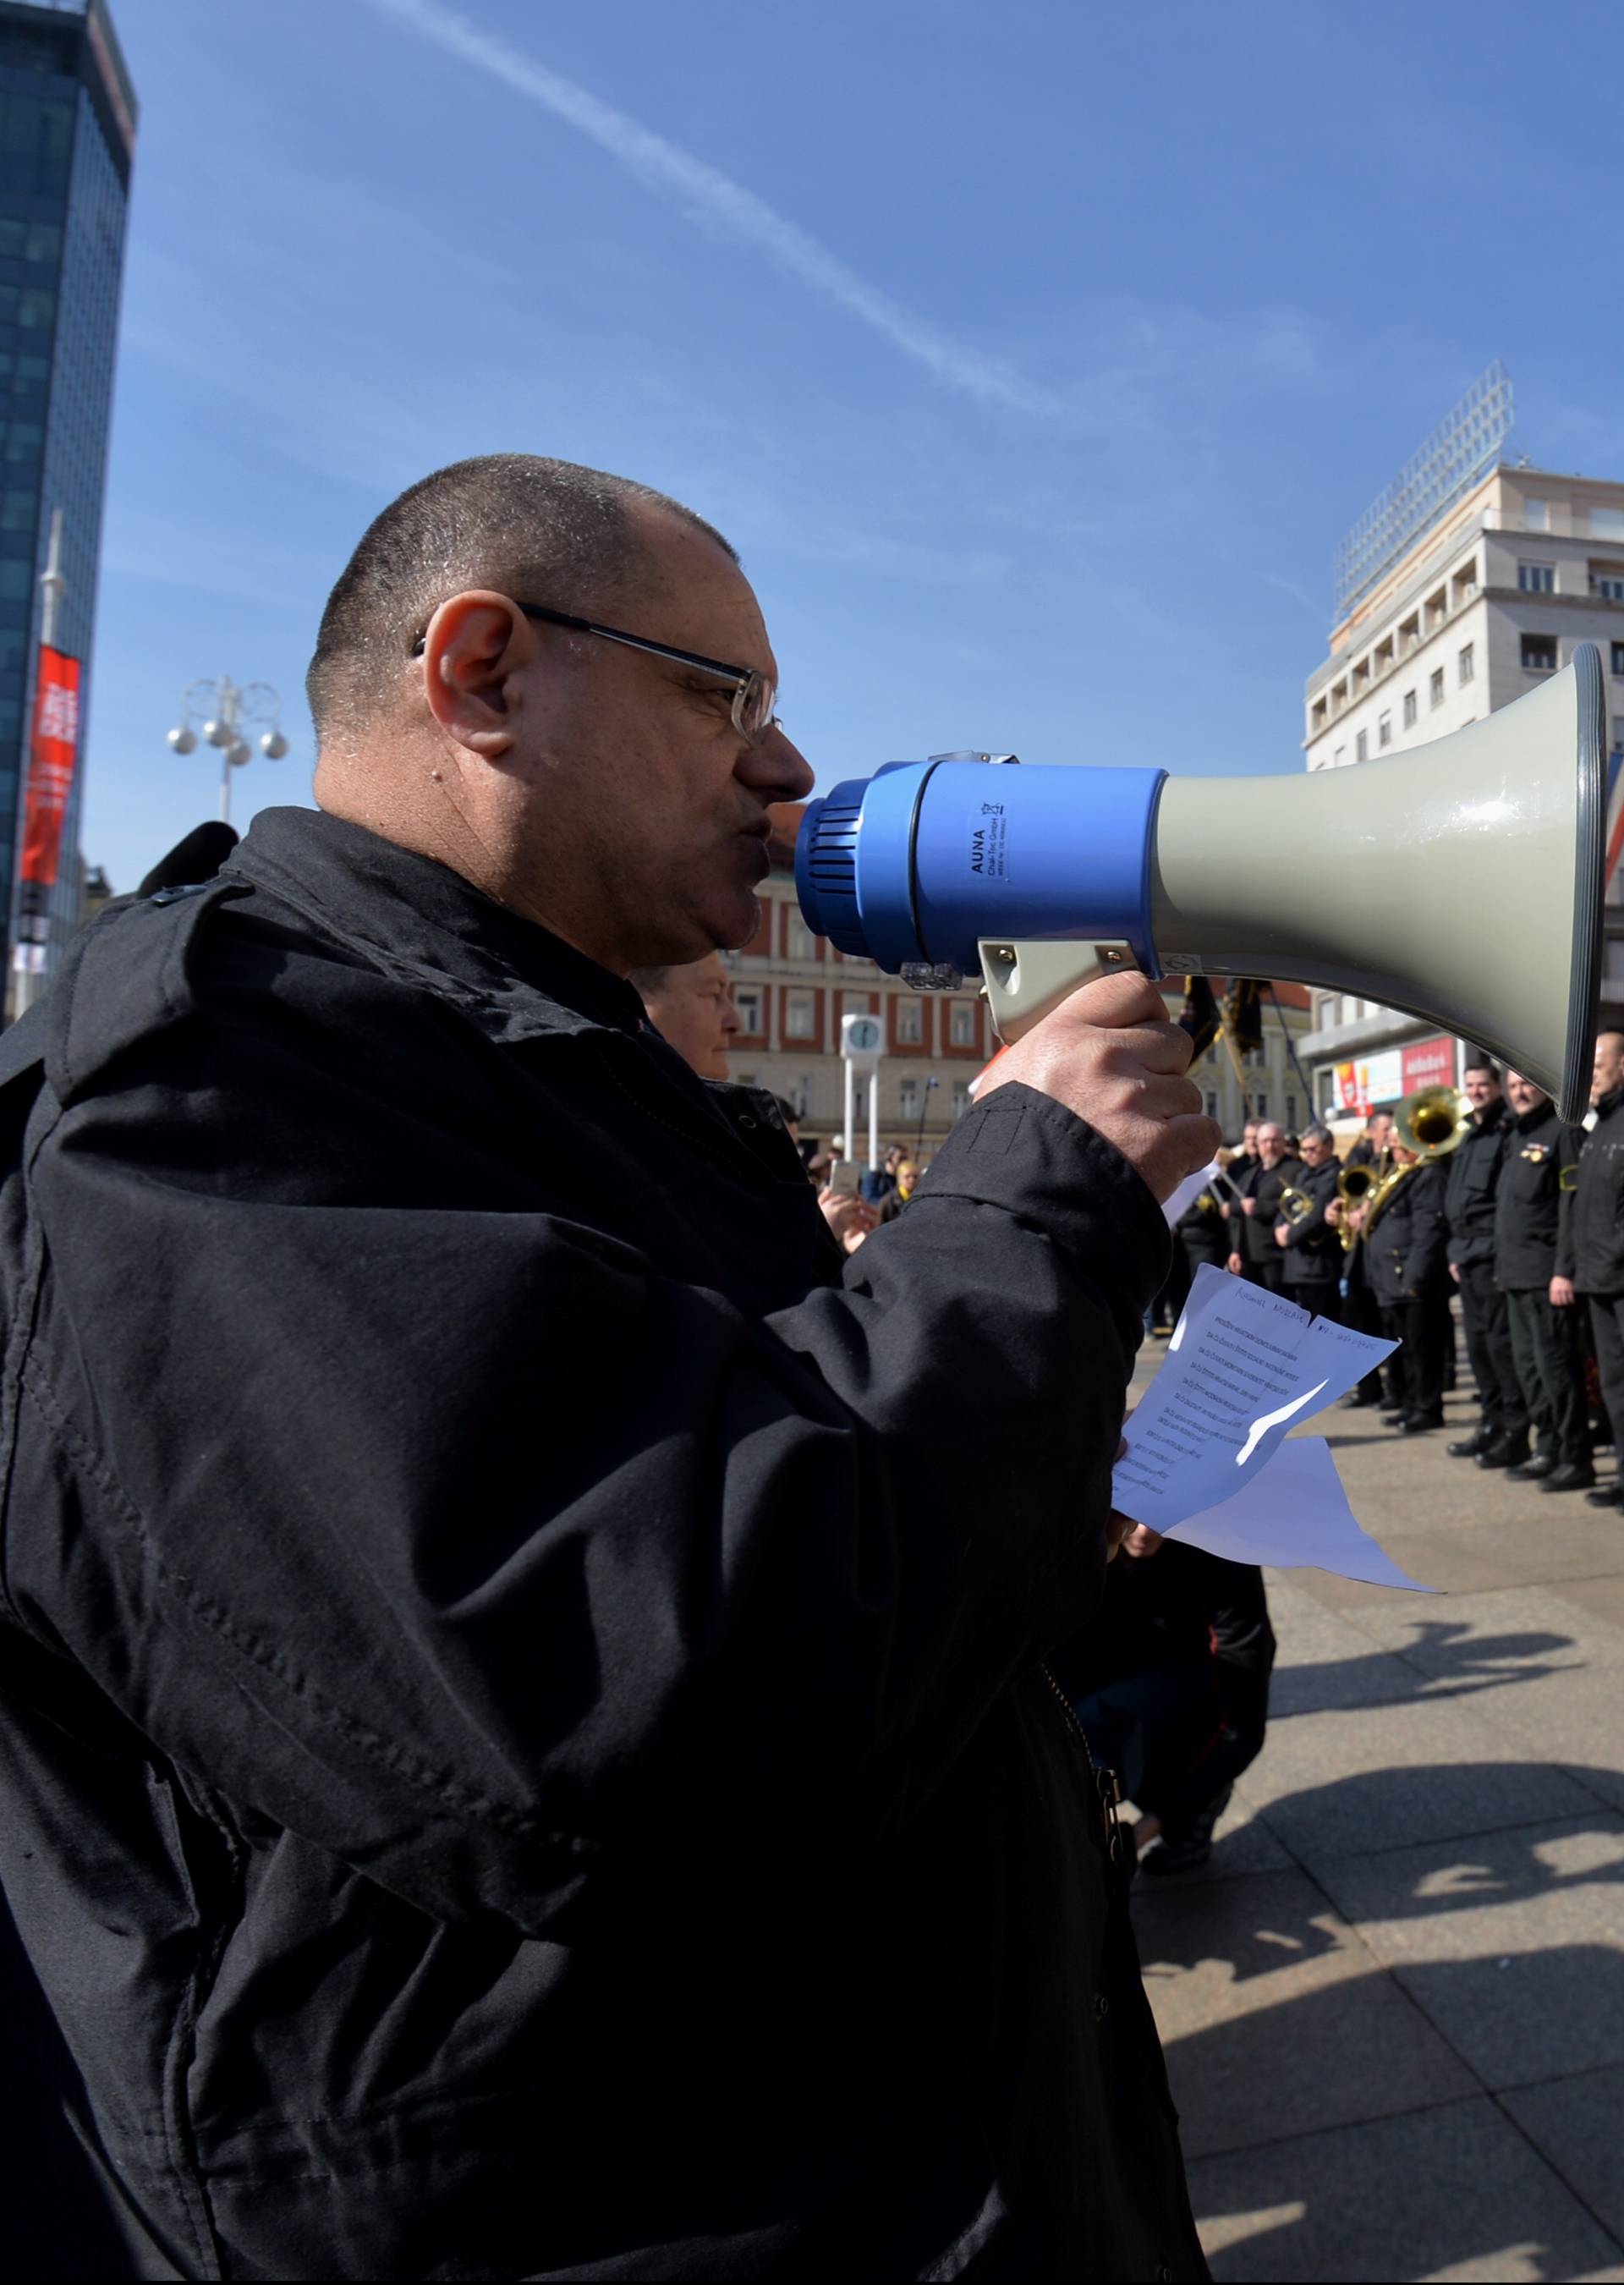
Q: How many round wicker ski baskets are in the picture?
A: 0